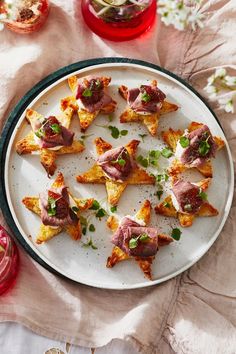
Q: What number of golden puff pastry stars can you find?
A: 8